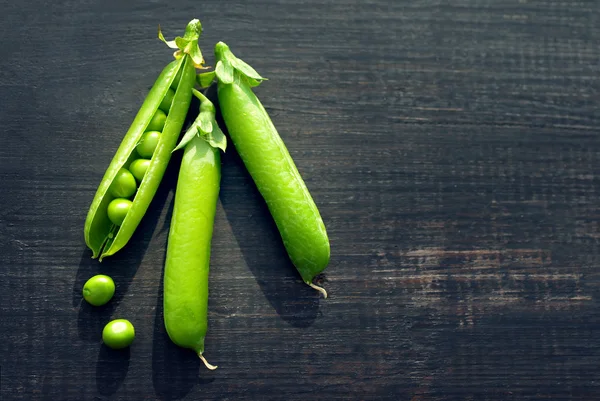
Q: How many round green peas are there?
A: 9